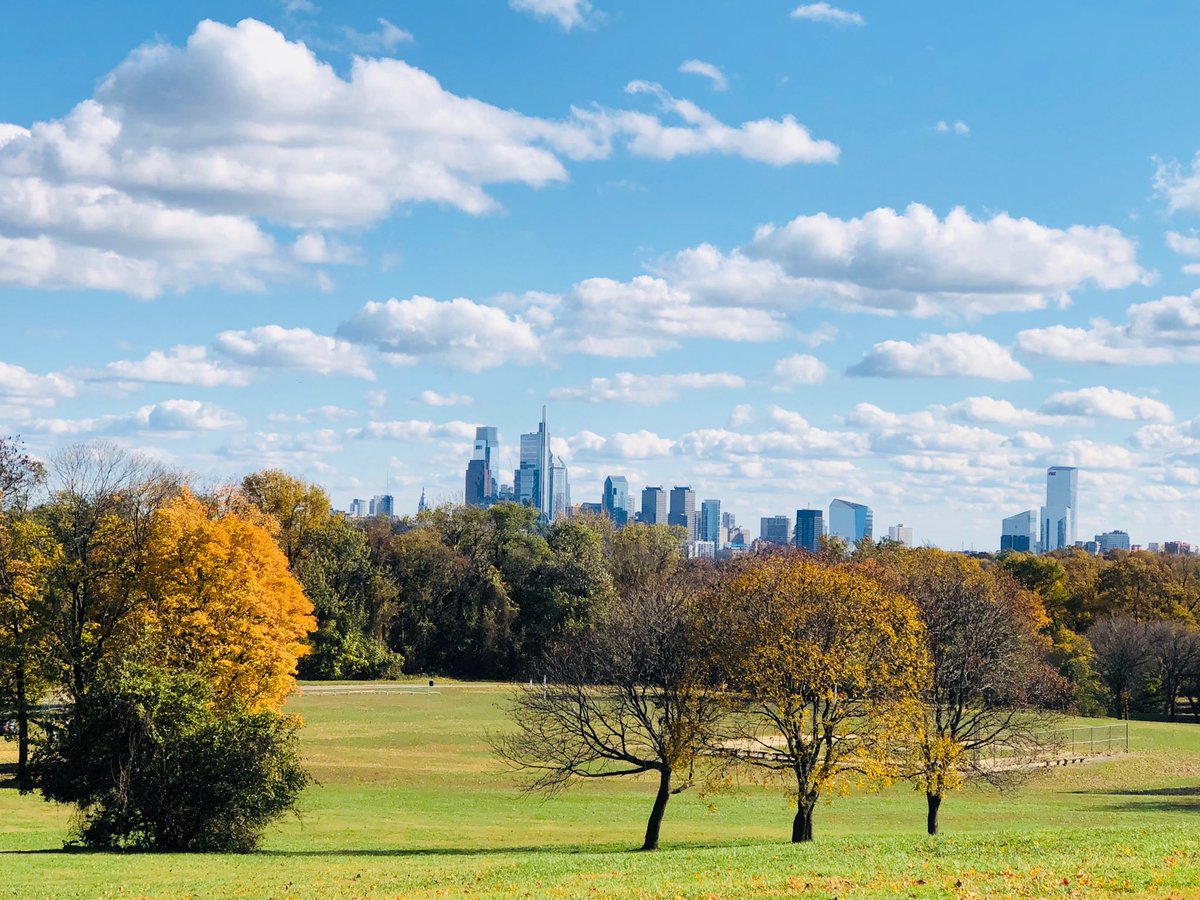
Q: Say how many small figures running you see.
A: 0